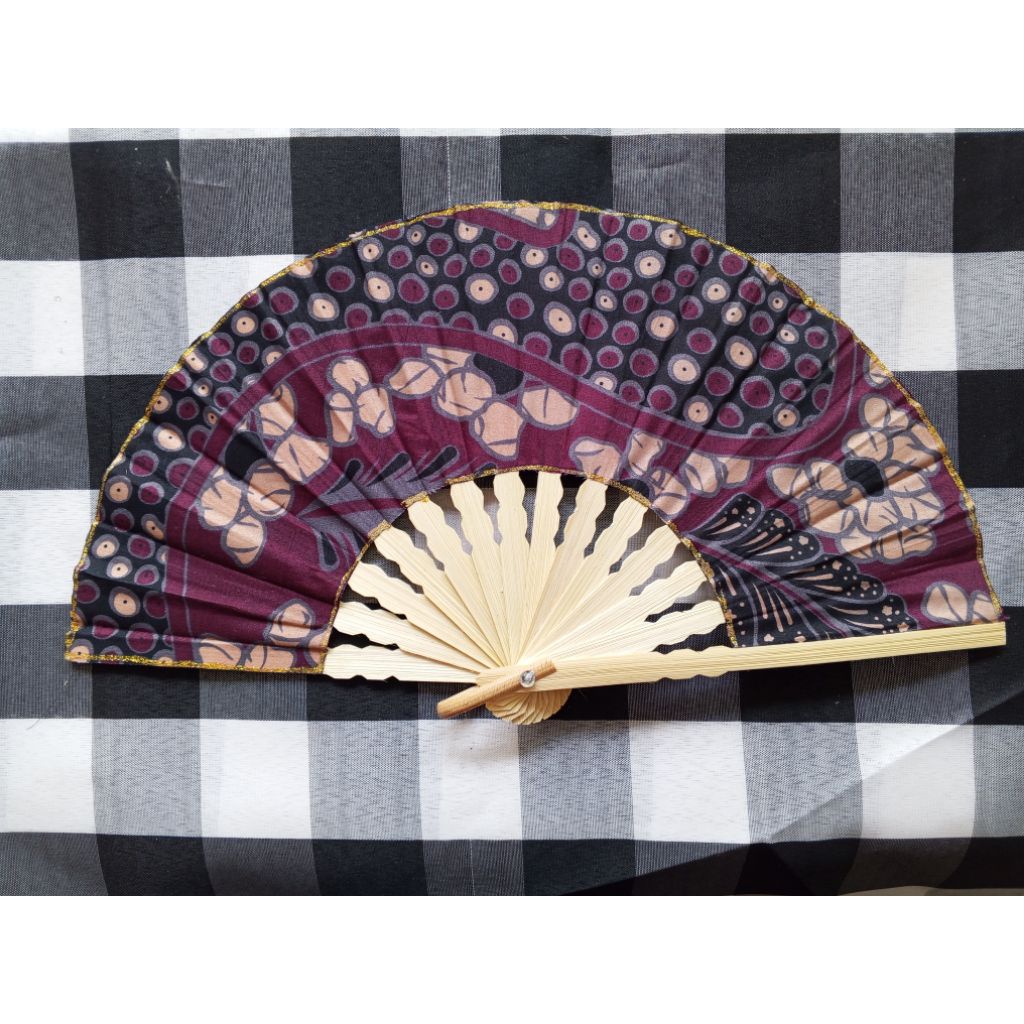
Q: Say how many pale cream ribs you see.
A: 14